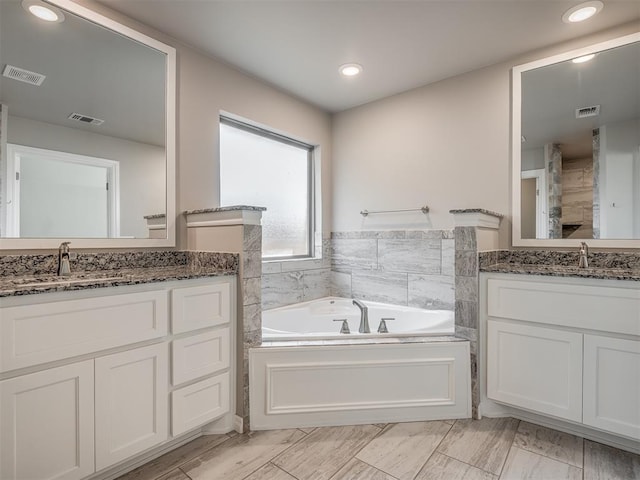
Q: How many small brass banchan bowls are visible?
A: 0